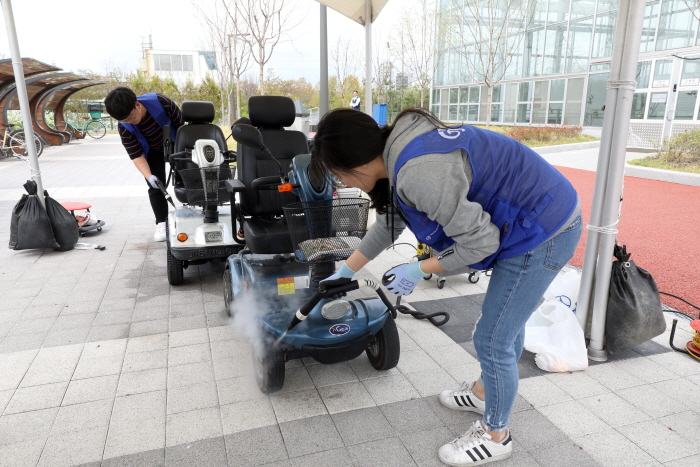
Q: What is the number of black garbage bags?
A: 3